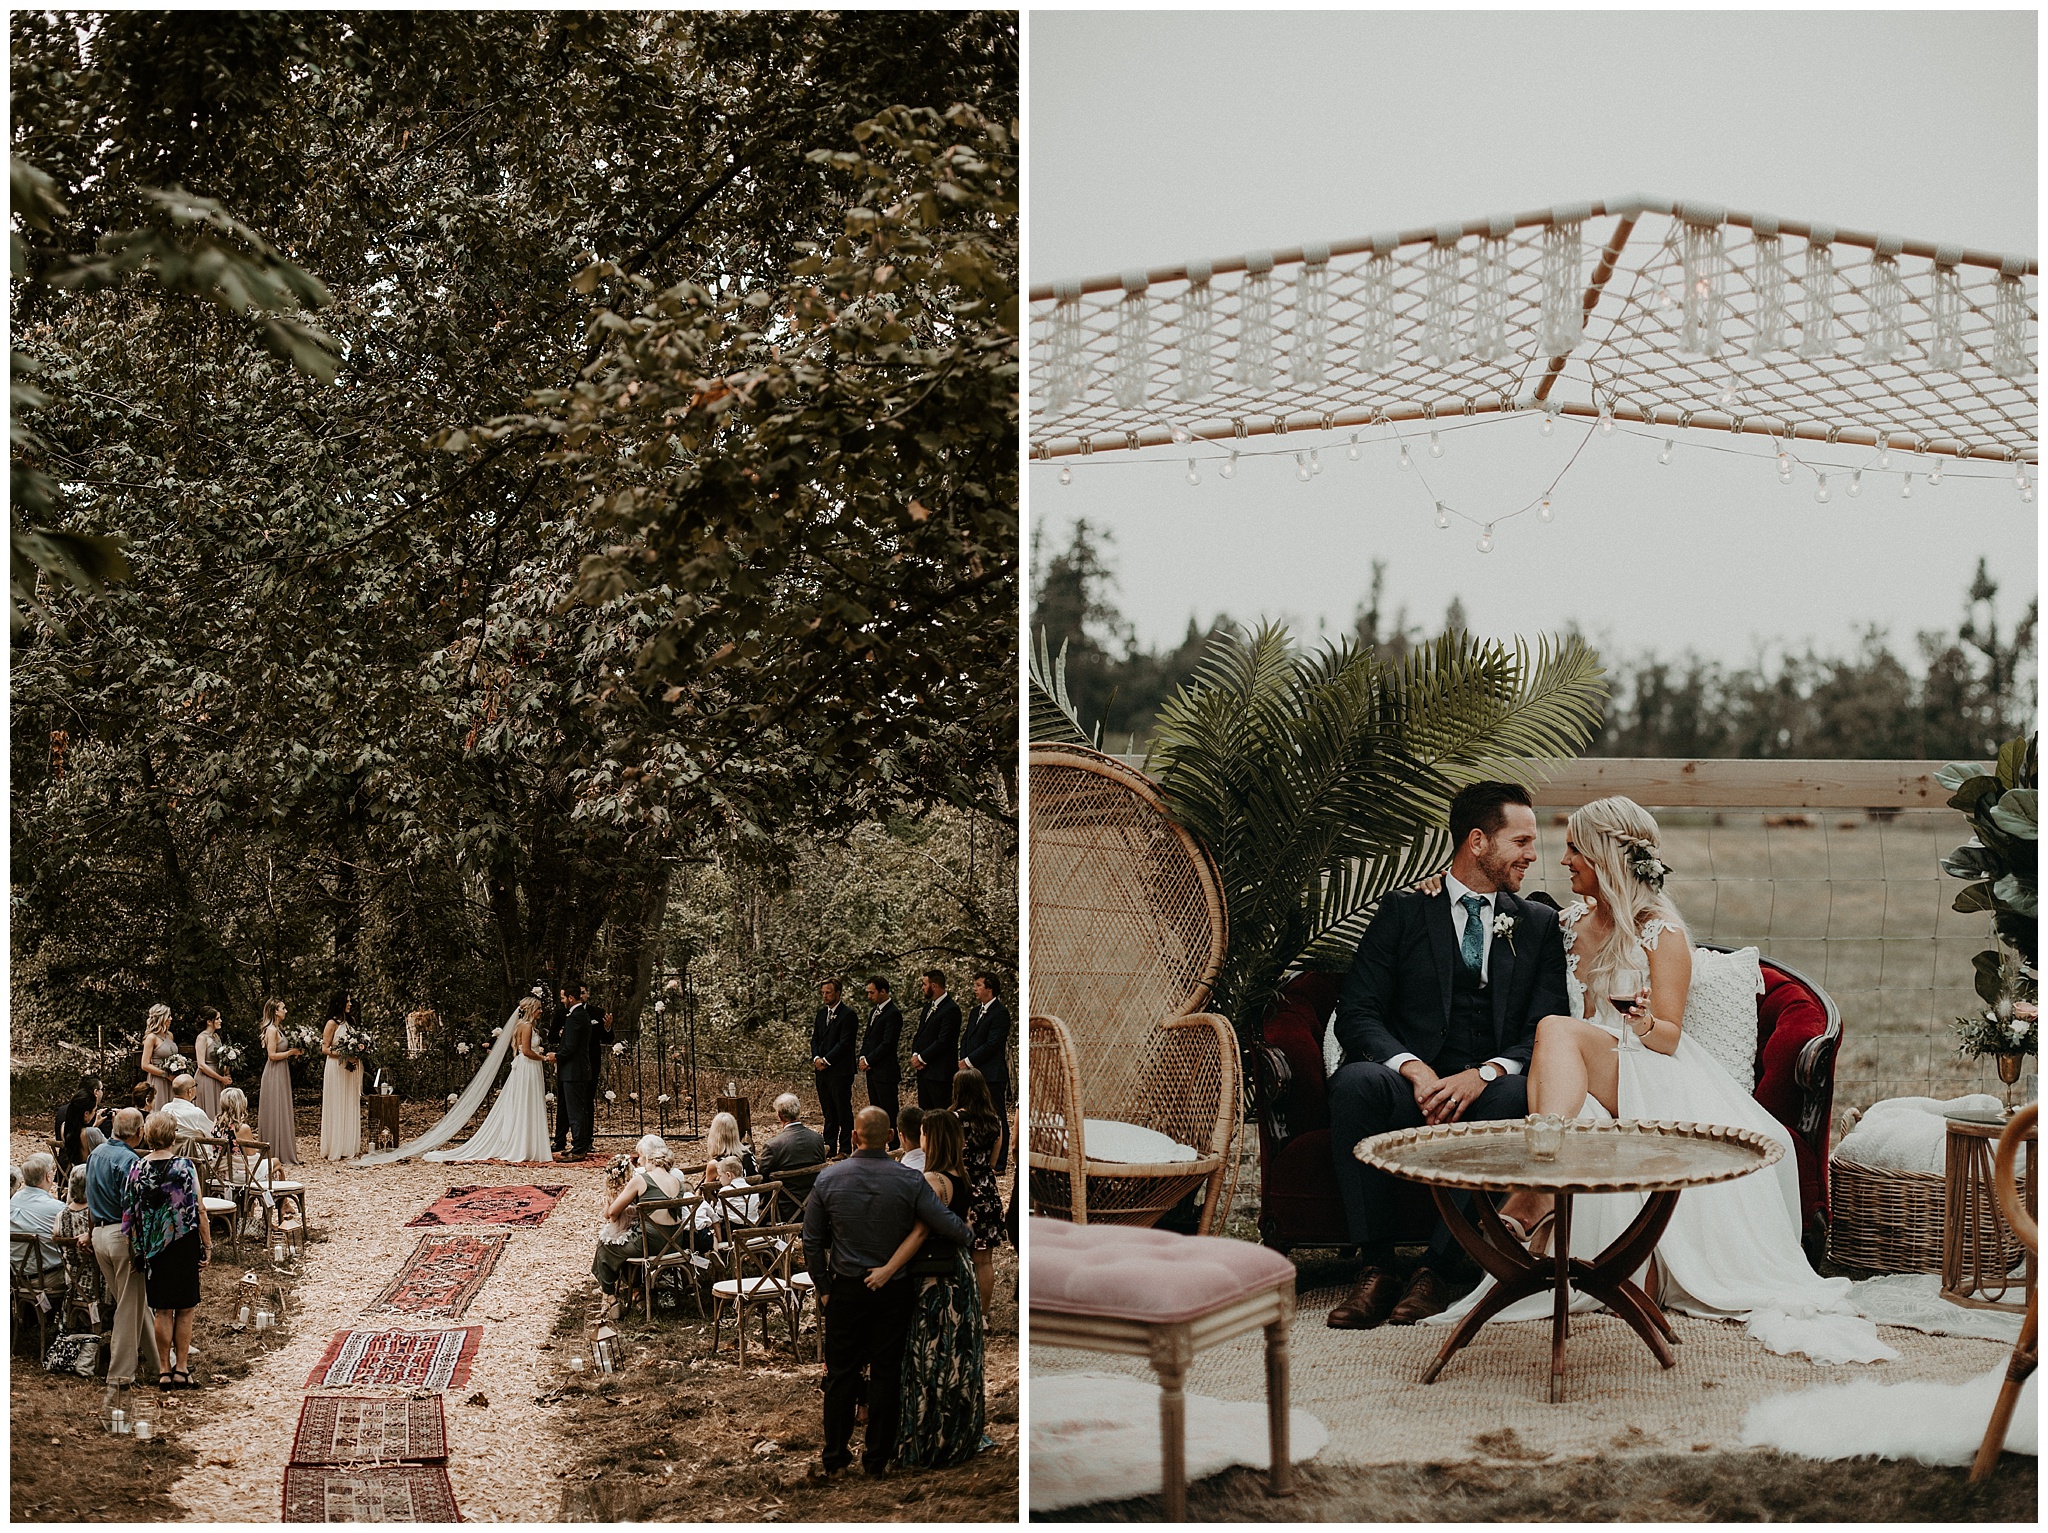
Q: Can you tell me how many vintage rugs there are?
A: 6